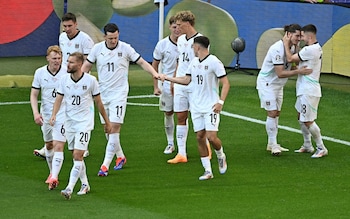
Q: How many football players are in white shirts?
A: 9